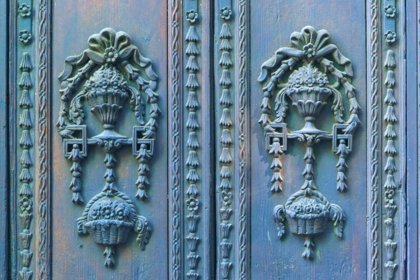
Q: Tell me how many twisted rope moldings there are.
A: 4